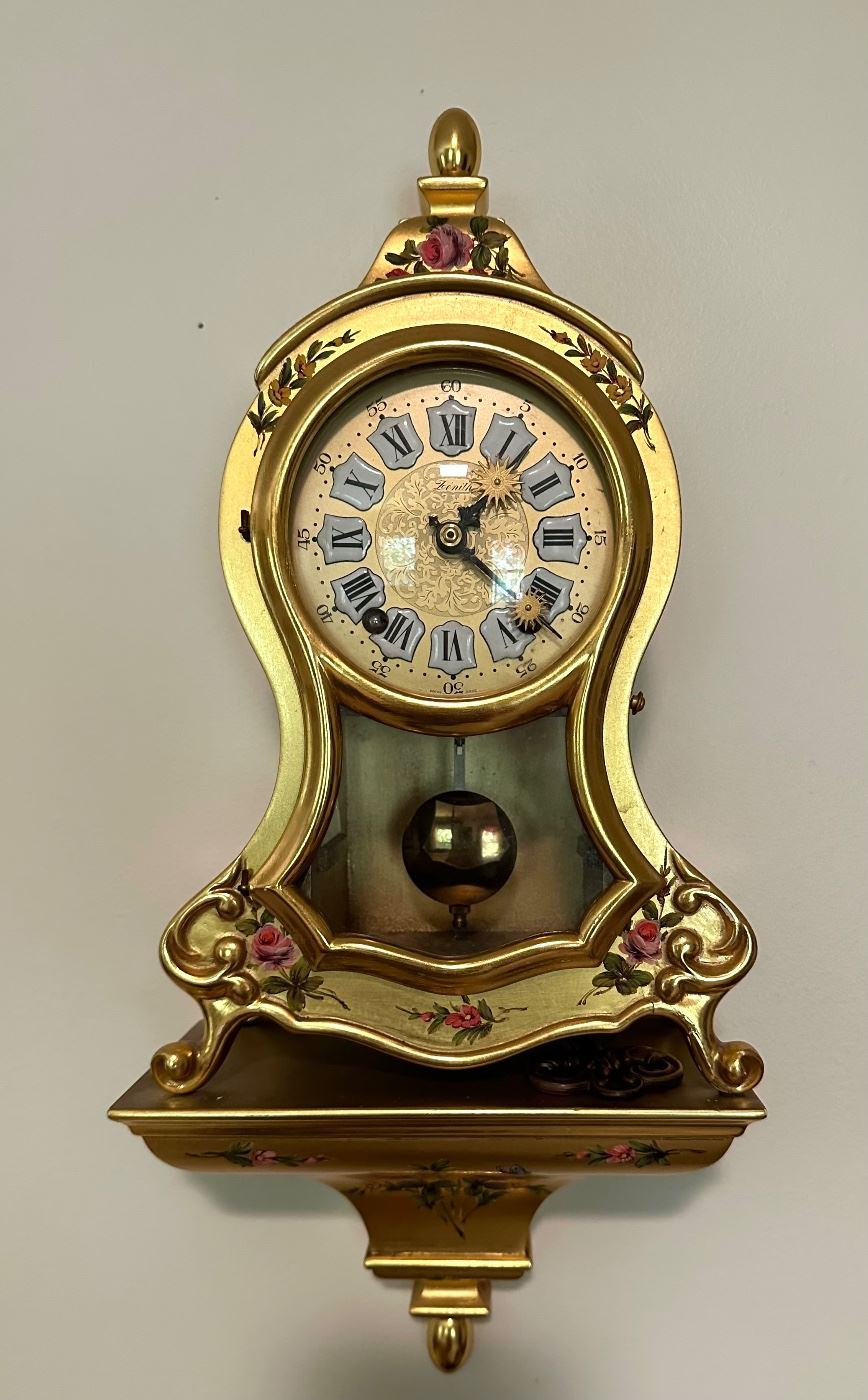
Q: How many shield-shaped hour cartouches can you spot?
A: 12